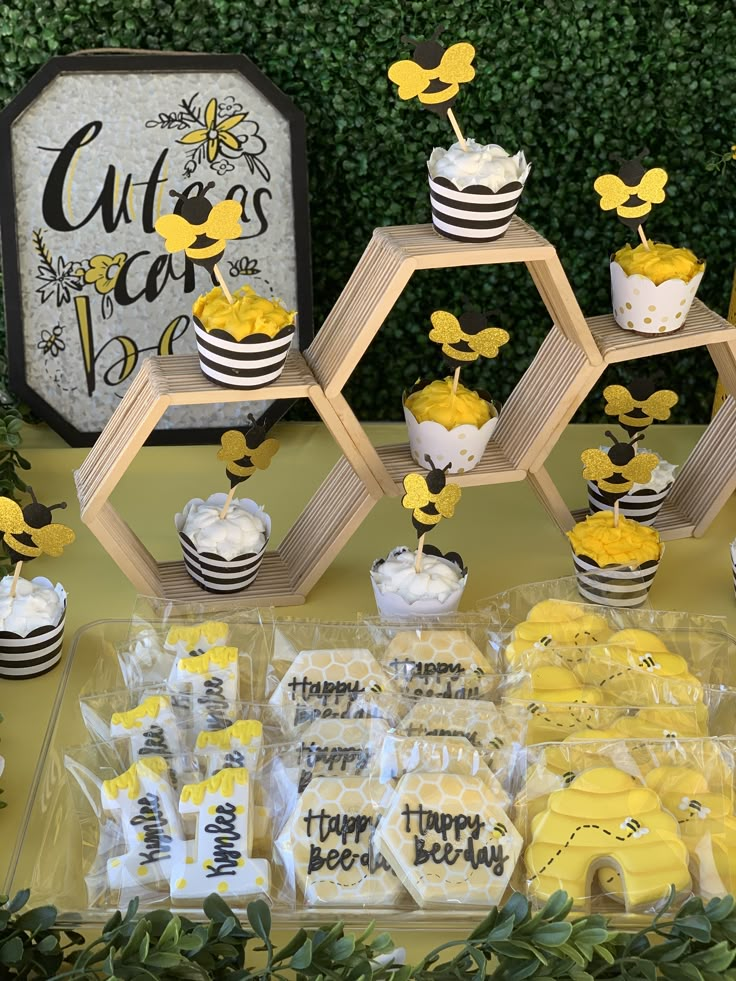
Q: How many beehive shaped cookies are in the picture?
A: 7